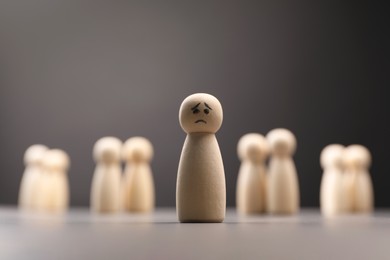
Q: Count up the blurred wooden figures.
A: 8